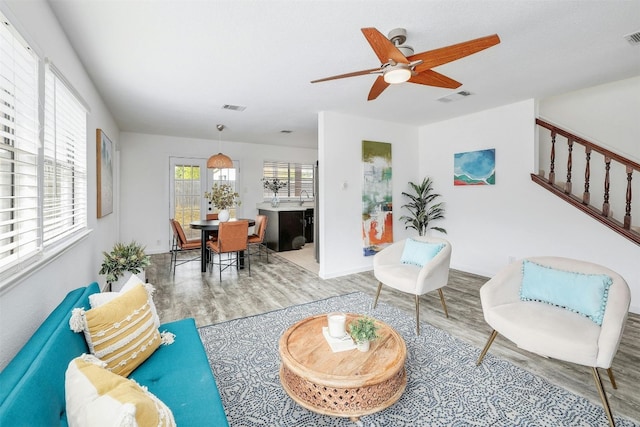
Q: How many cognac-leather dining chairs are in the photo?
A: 4